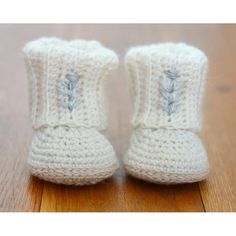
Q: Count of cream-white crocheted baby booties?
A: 2